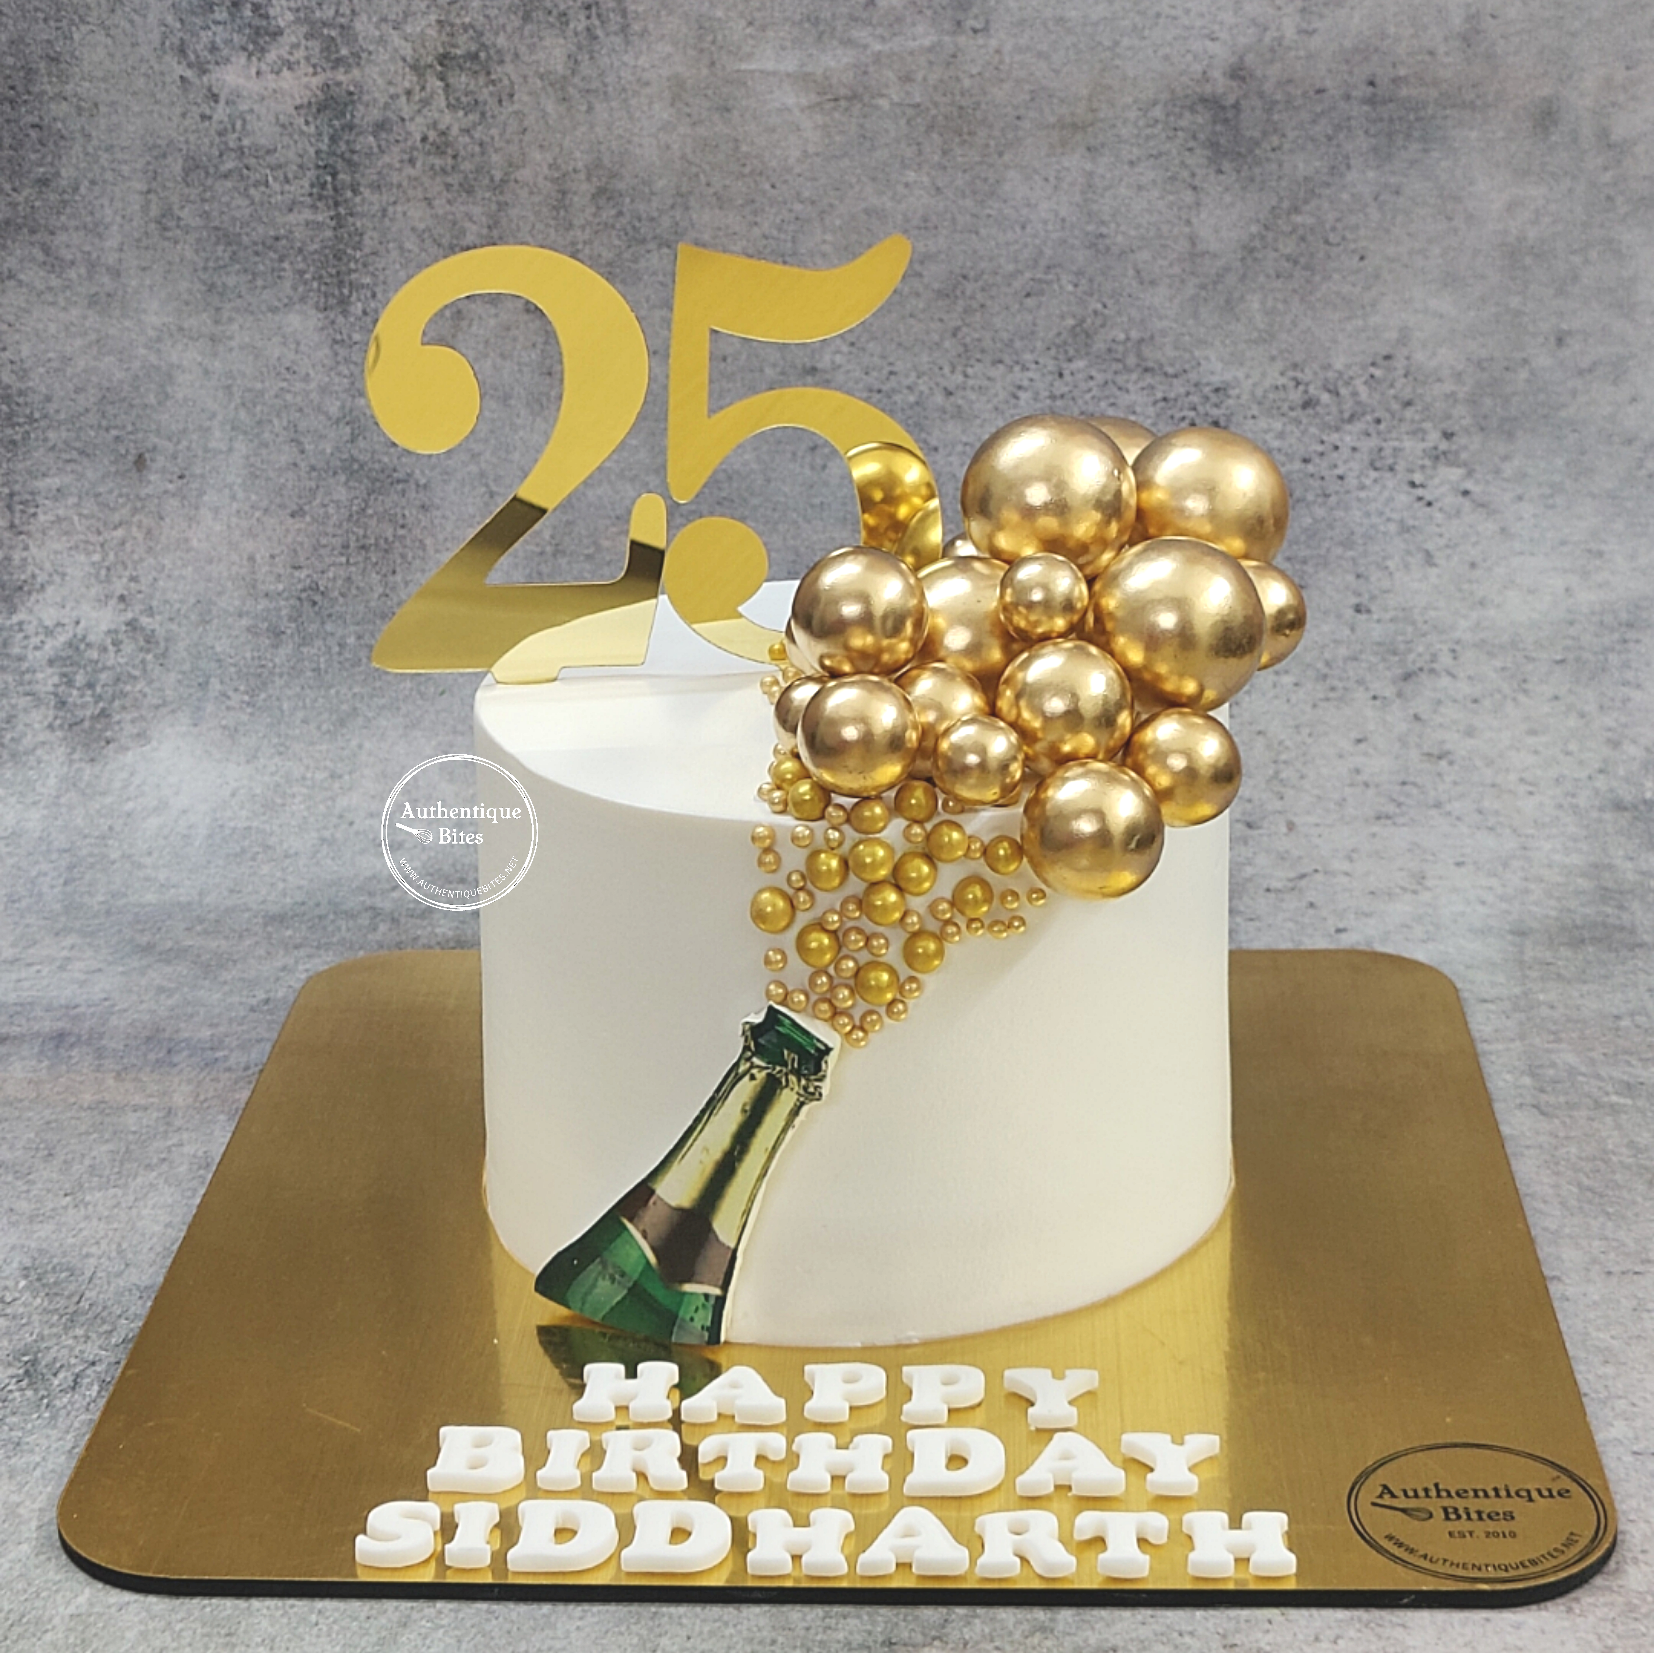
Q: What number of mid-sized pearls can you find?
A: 15